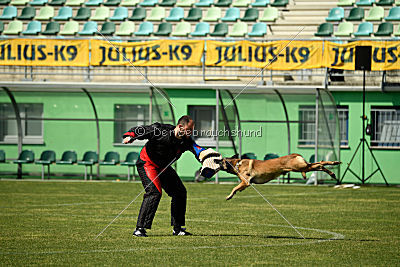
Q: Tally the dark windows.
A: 5